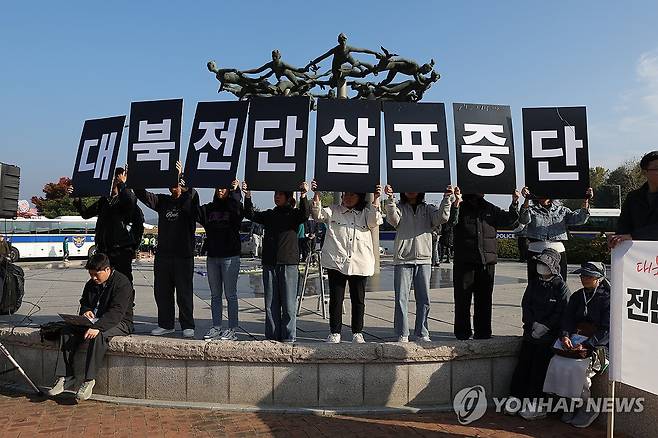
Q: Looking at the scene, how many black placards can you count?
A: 8